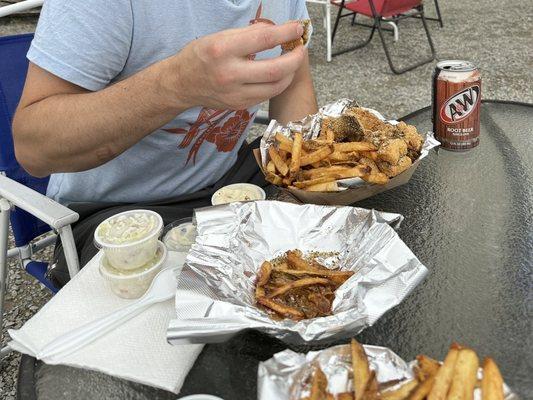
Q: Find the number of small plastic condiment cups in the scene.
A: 4